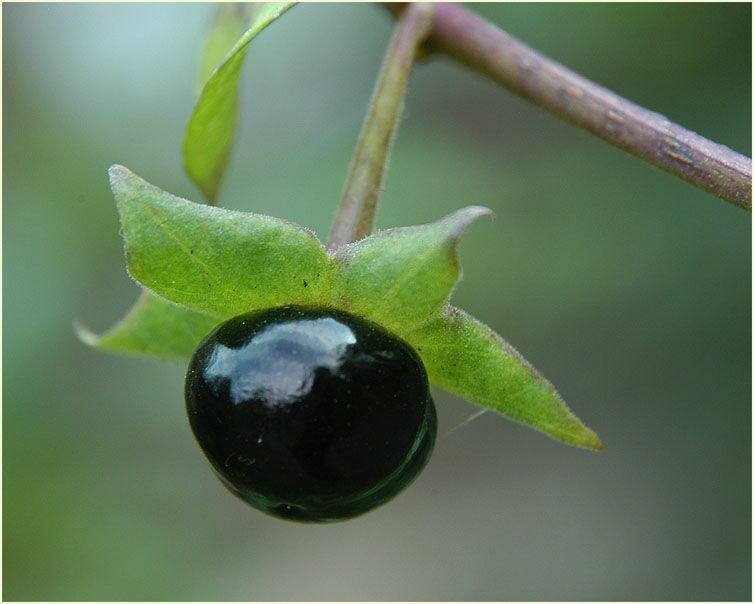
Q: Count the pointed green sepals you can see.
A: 4